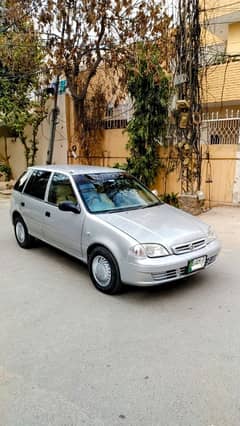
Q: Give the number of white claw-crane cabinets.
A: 0